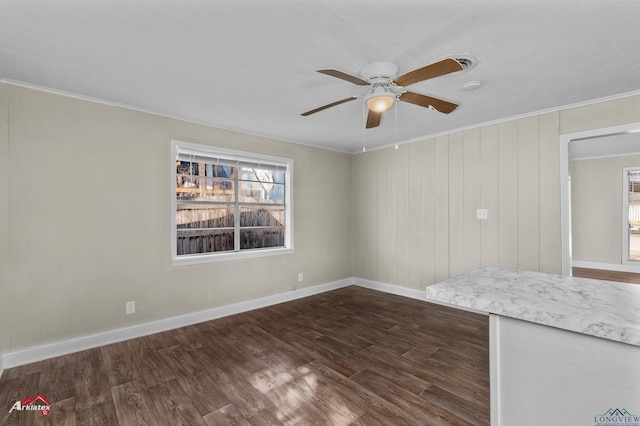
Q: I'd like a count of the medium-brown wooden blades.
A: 5